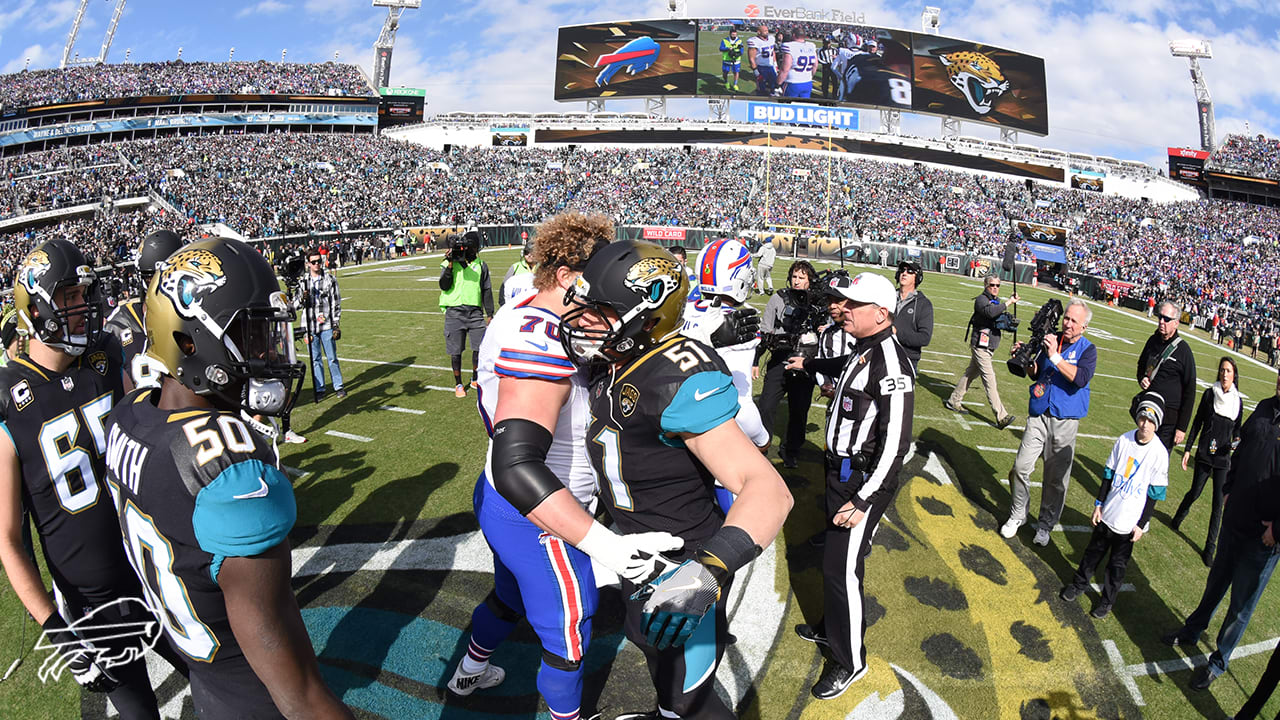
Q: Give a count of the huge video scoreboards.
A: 1